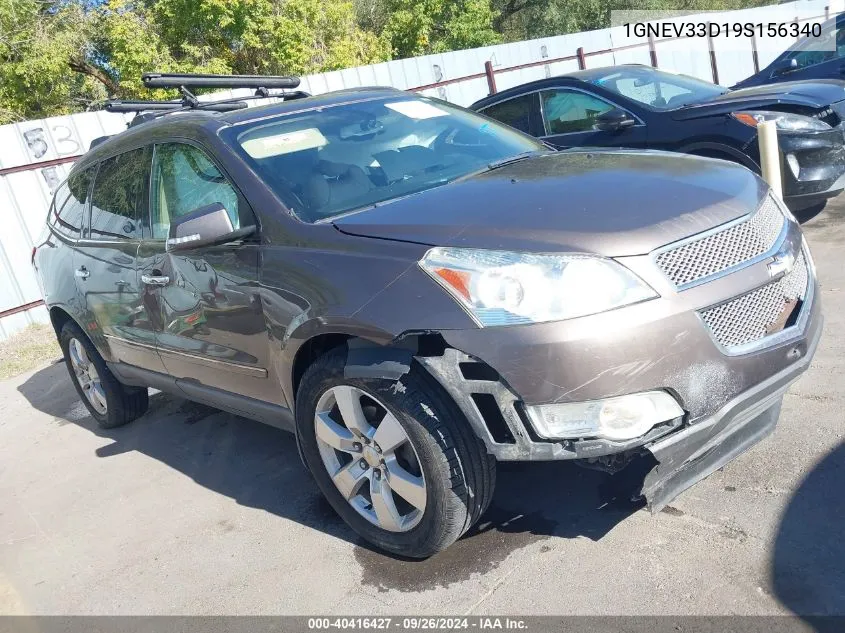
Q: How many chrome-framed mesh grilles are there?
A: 2